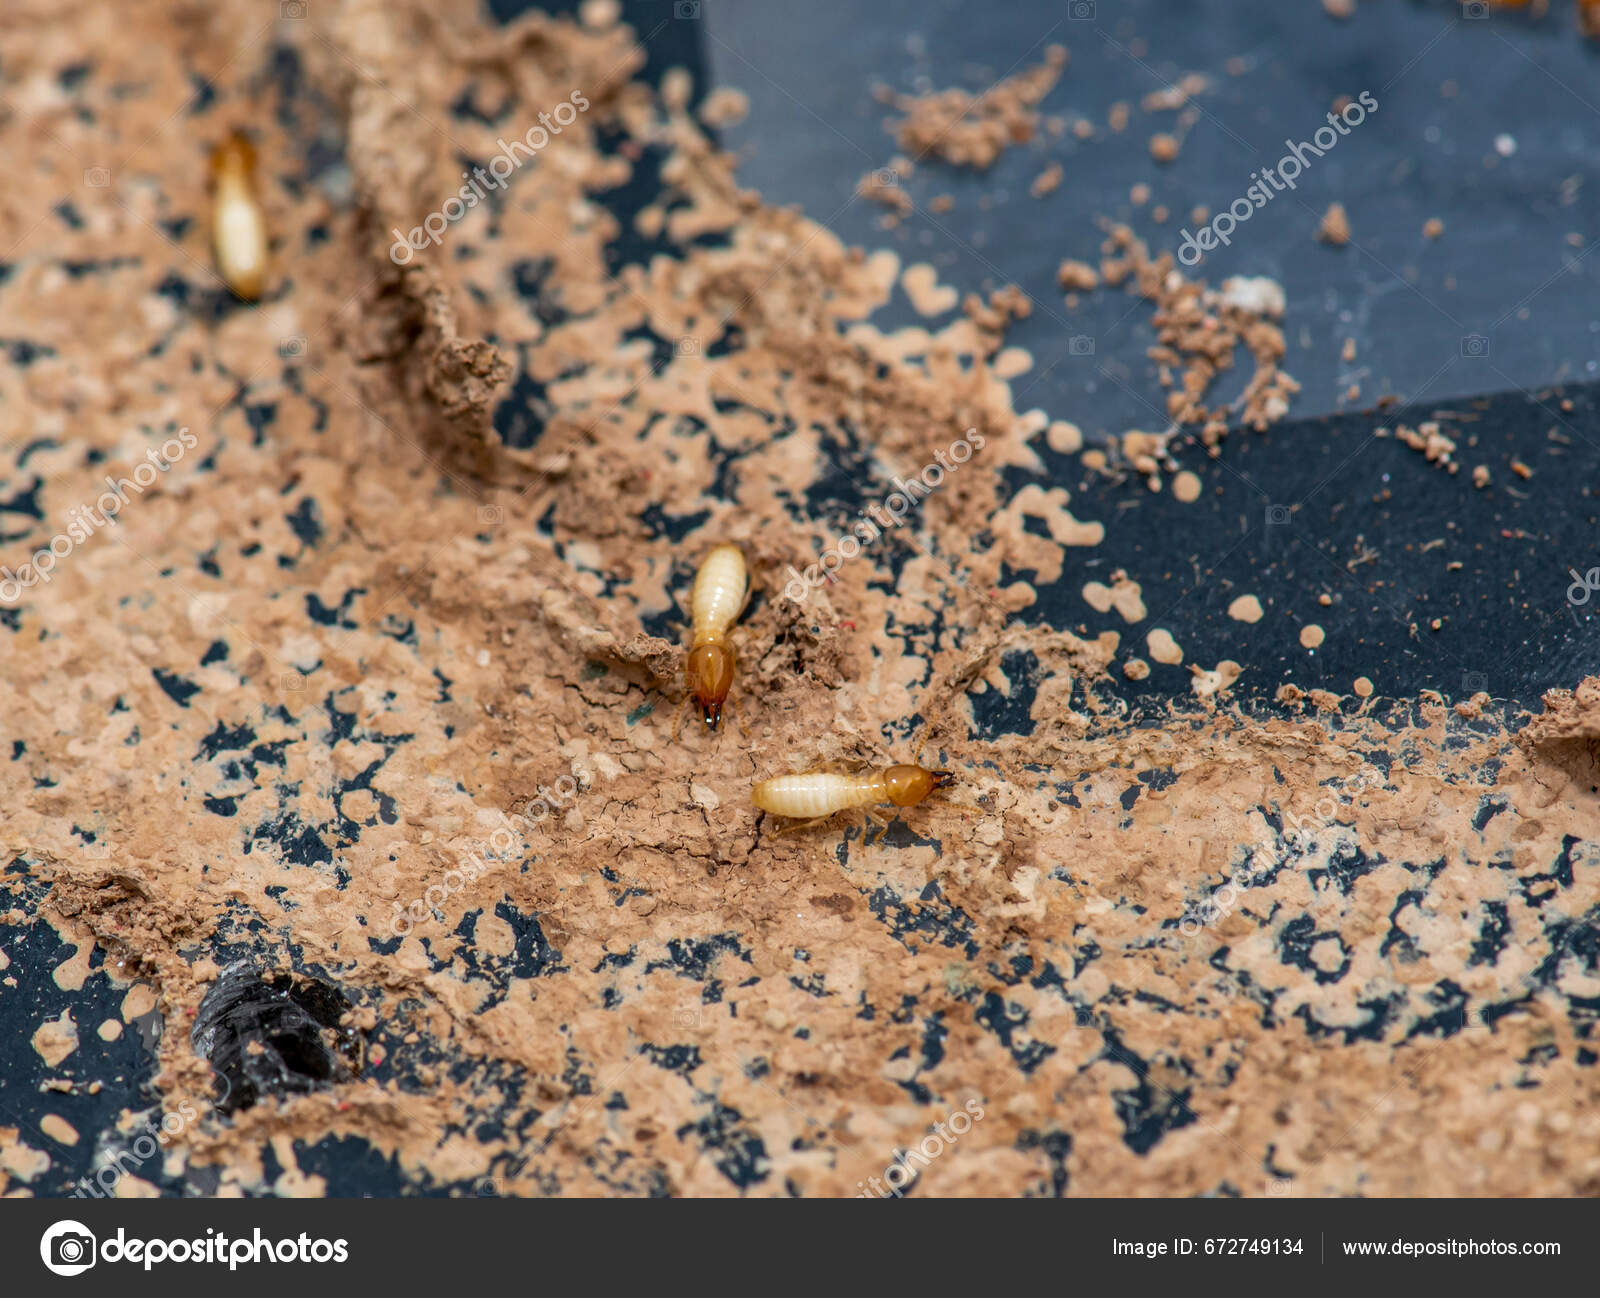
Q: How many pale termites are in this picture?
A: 3